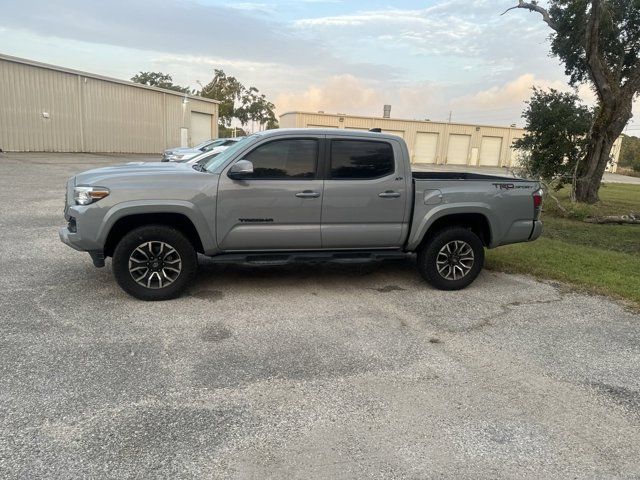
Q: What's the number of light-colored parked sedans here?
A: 2